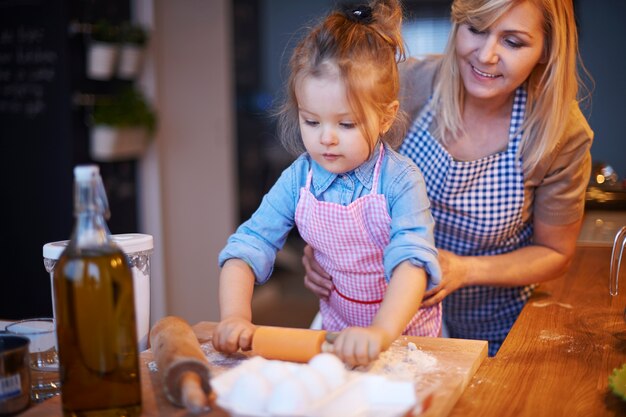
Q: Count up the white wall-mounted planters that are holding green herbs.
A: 3